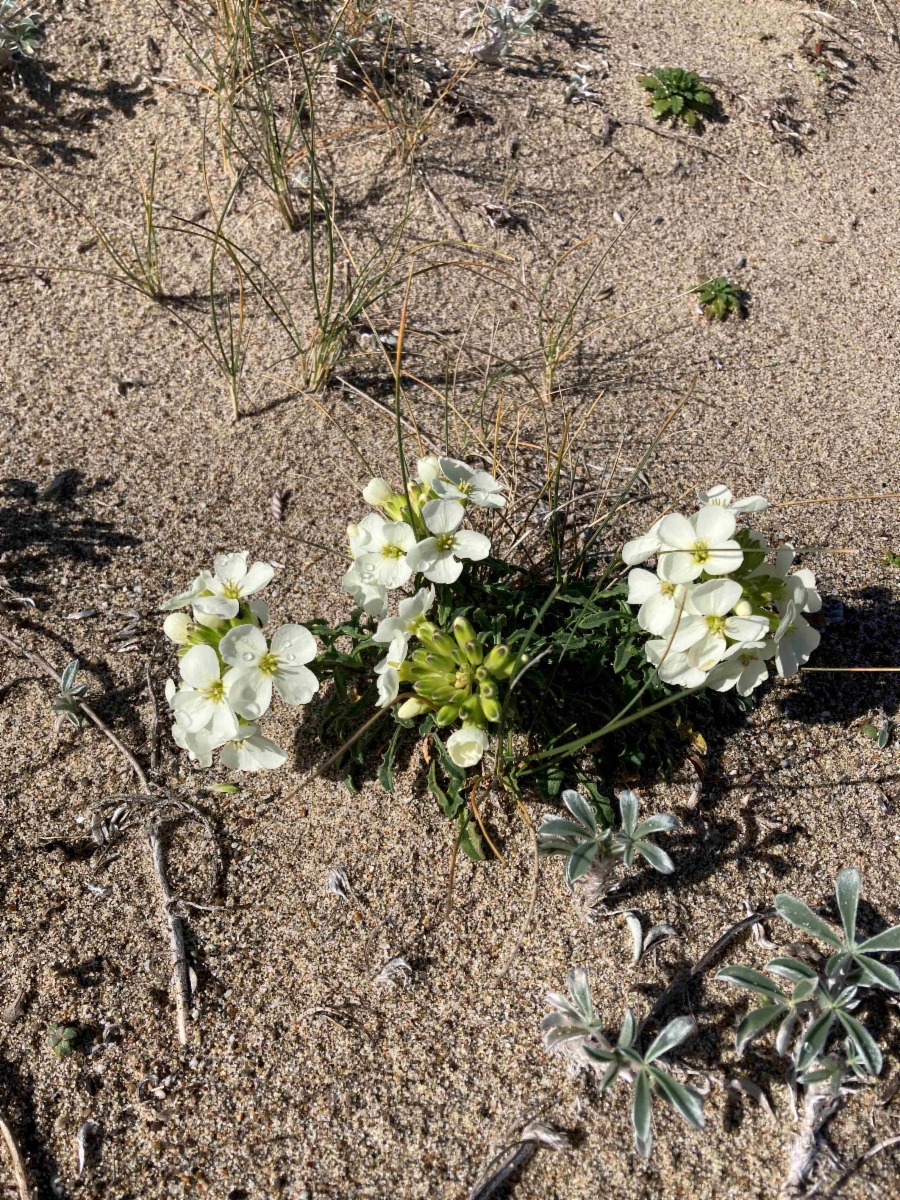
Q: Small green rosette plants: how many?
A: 2